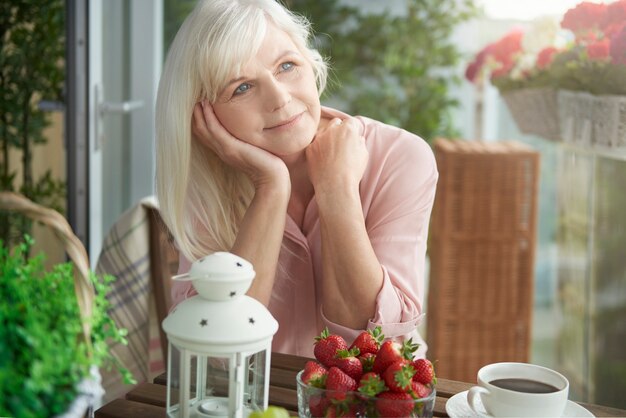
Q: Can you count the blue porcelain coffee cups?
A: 0